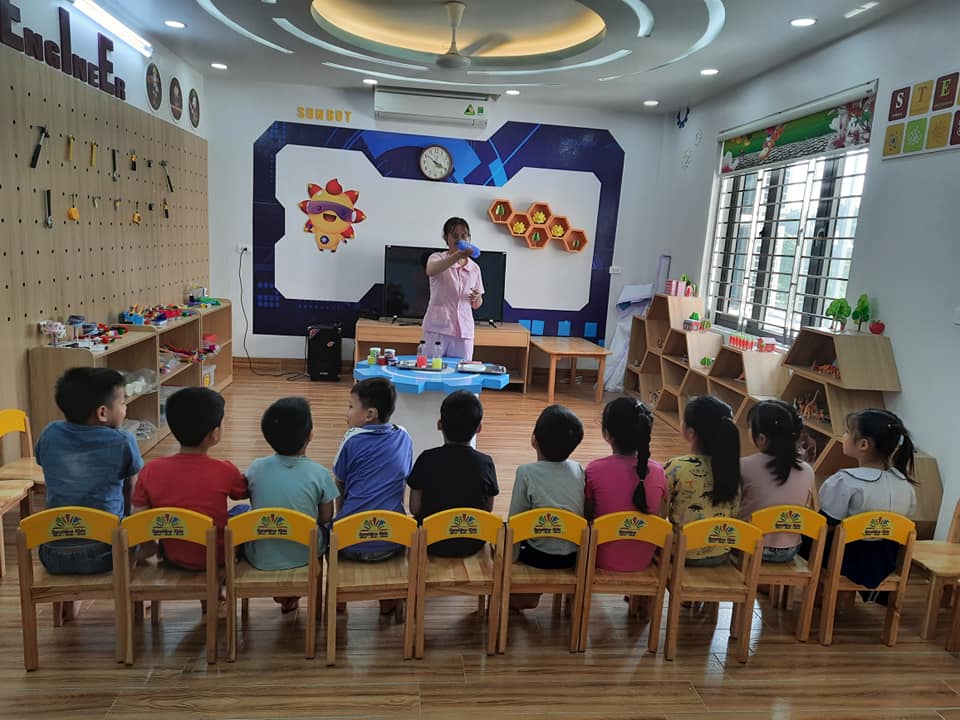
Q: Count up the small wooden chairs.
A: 13